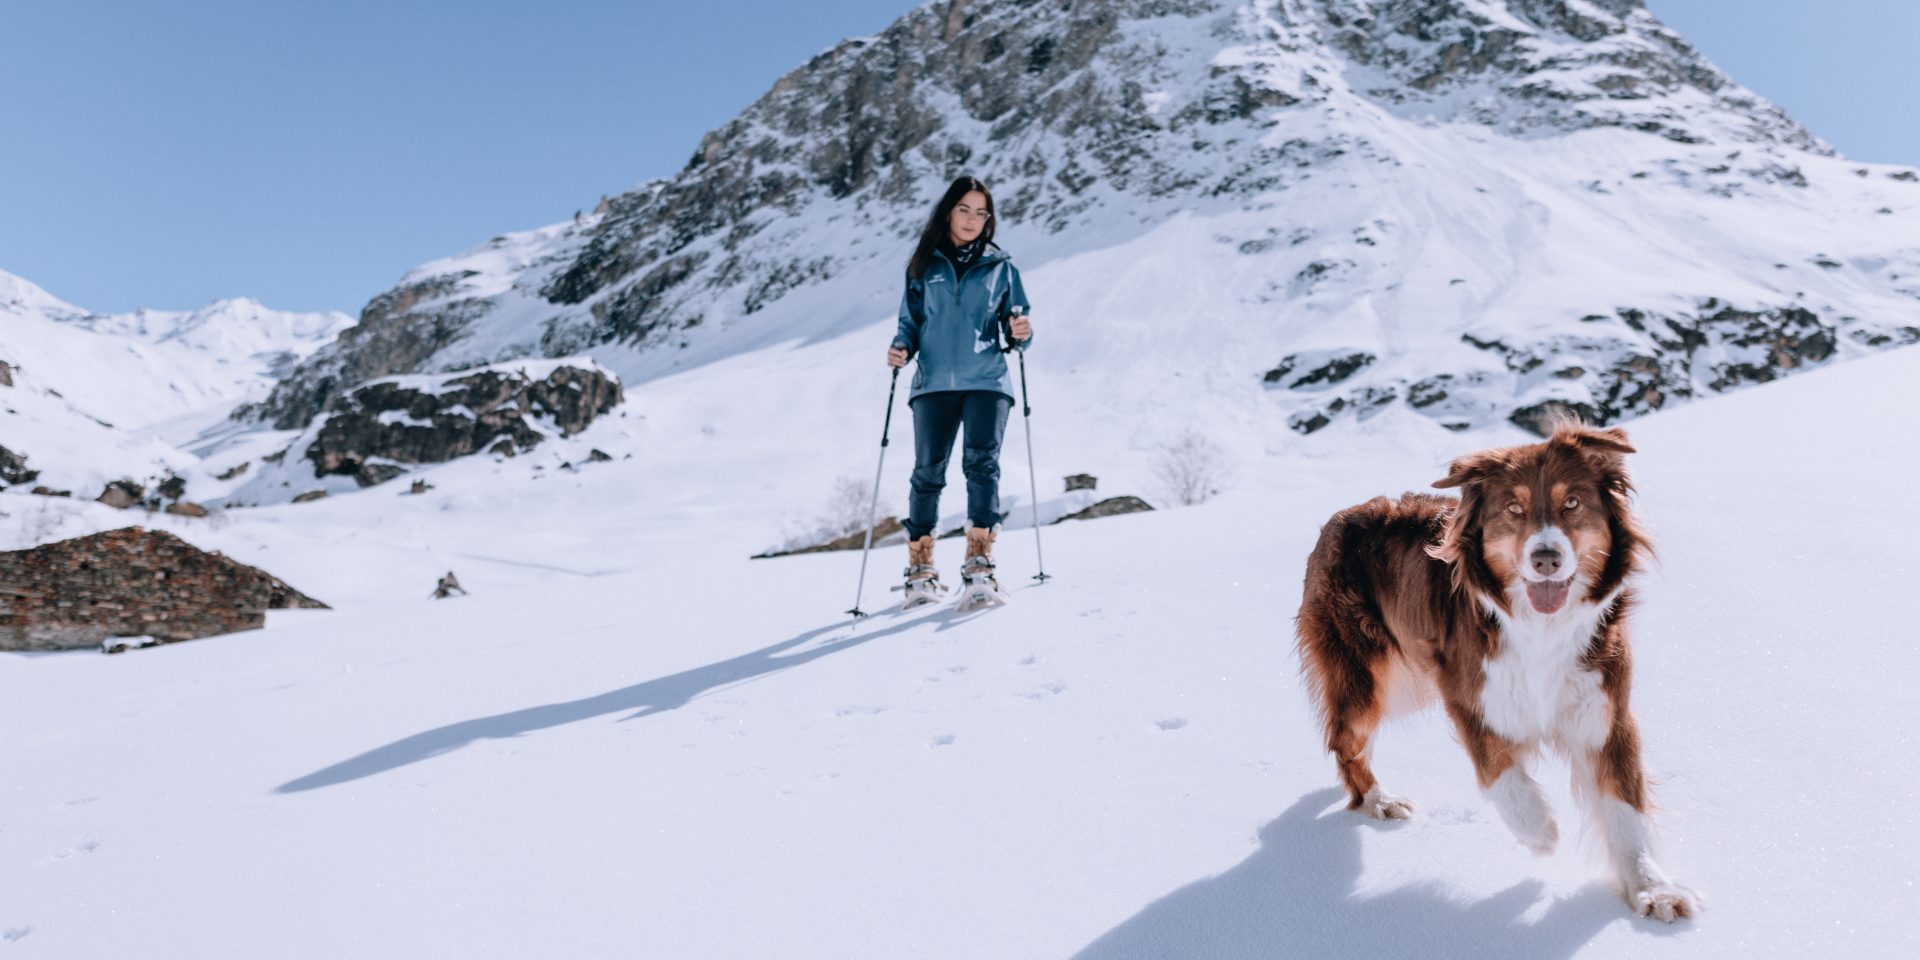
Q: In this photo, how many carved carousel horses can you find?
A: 0